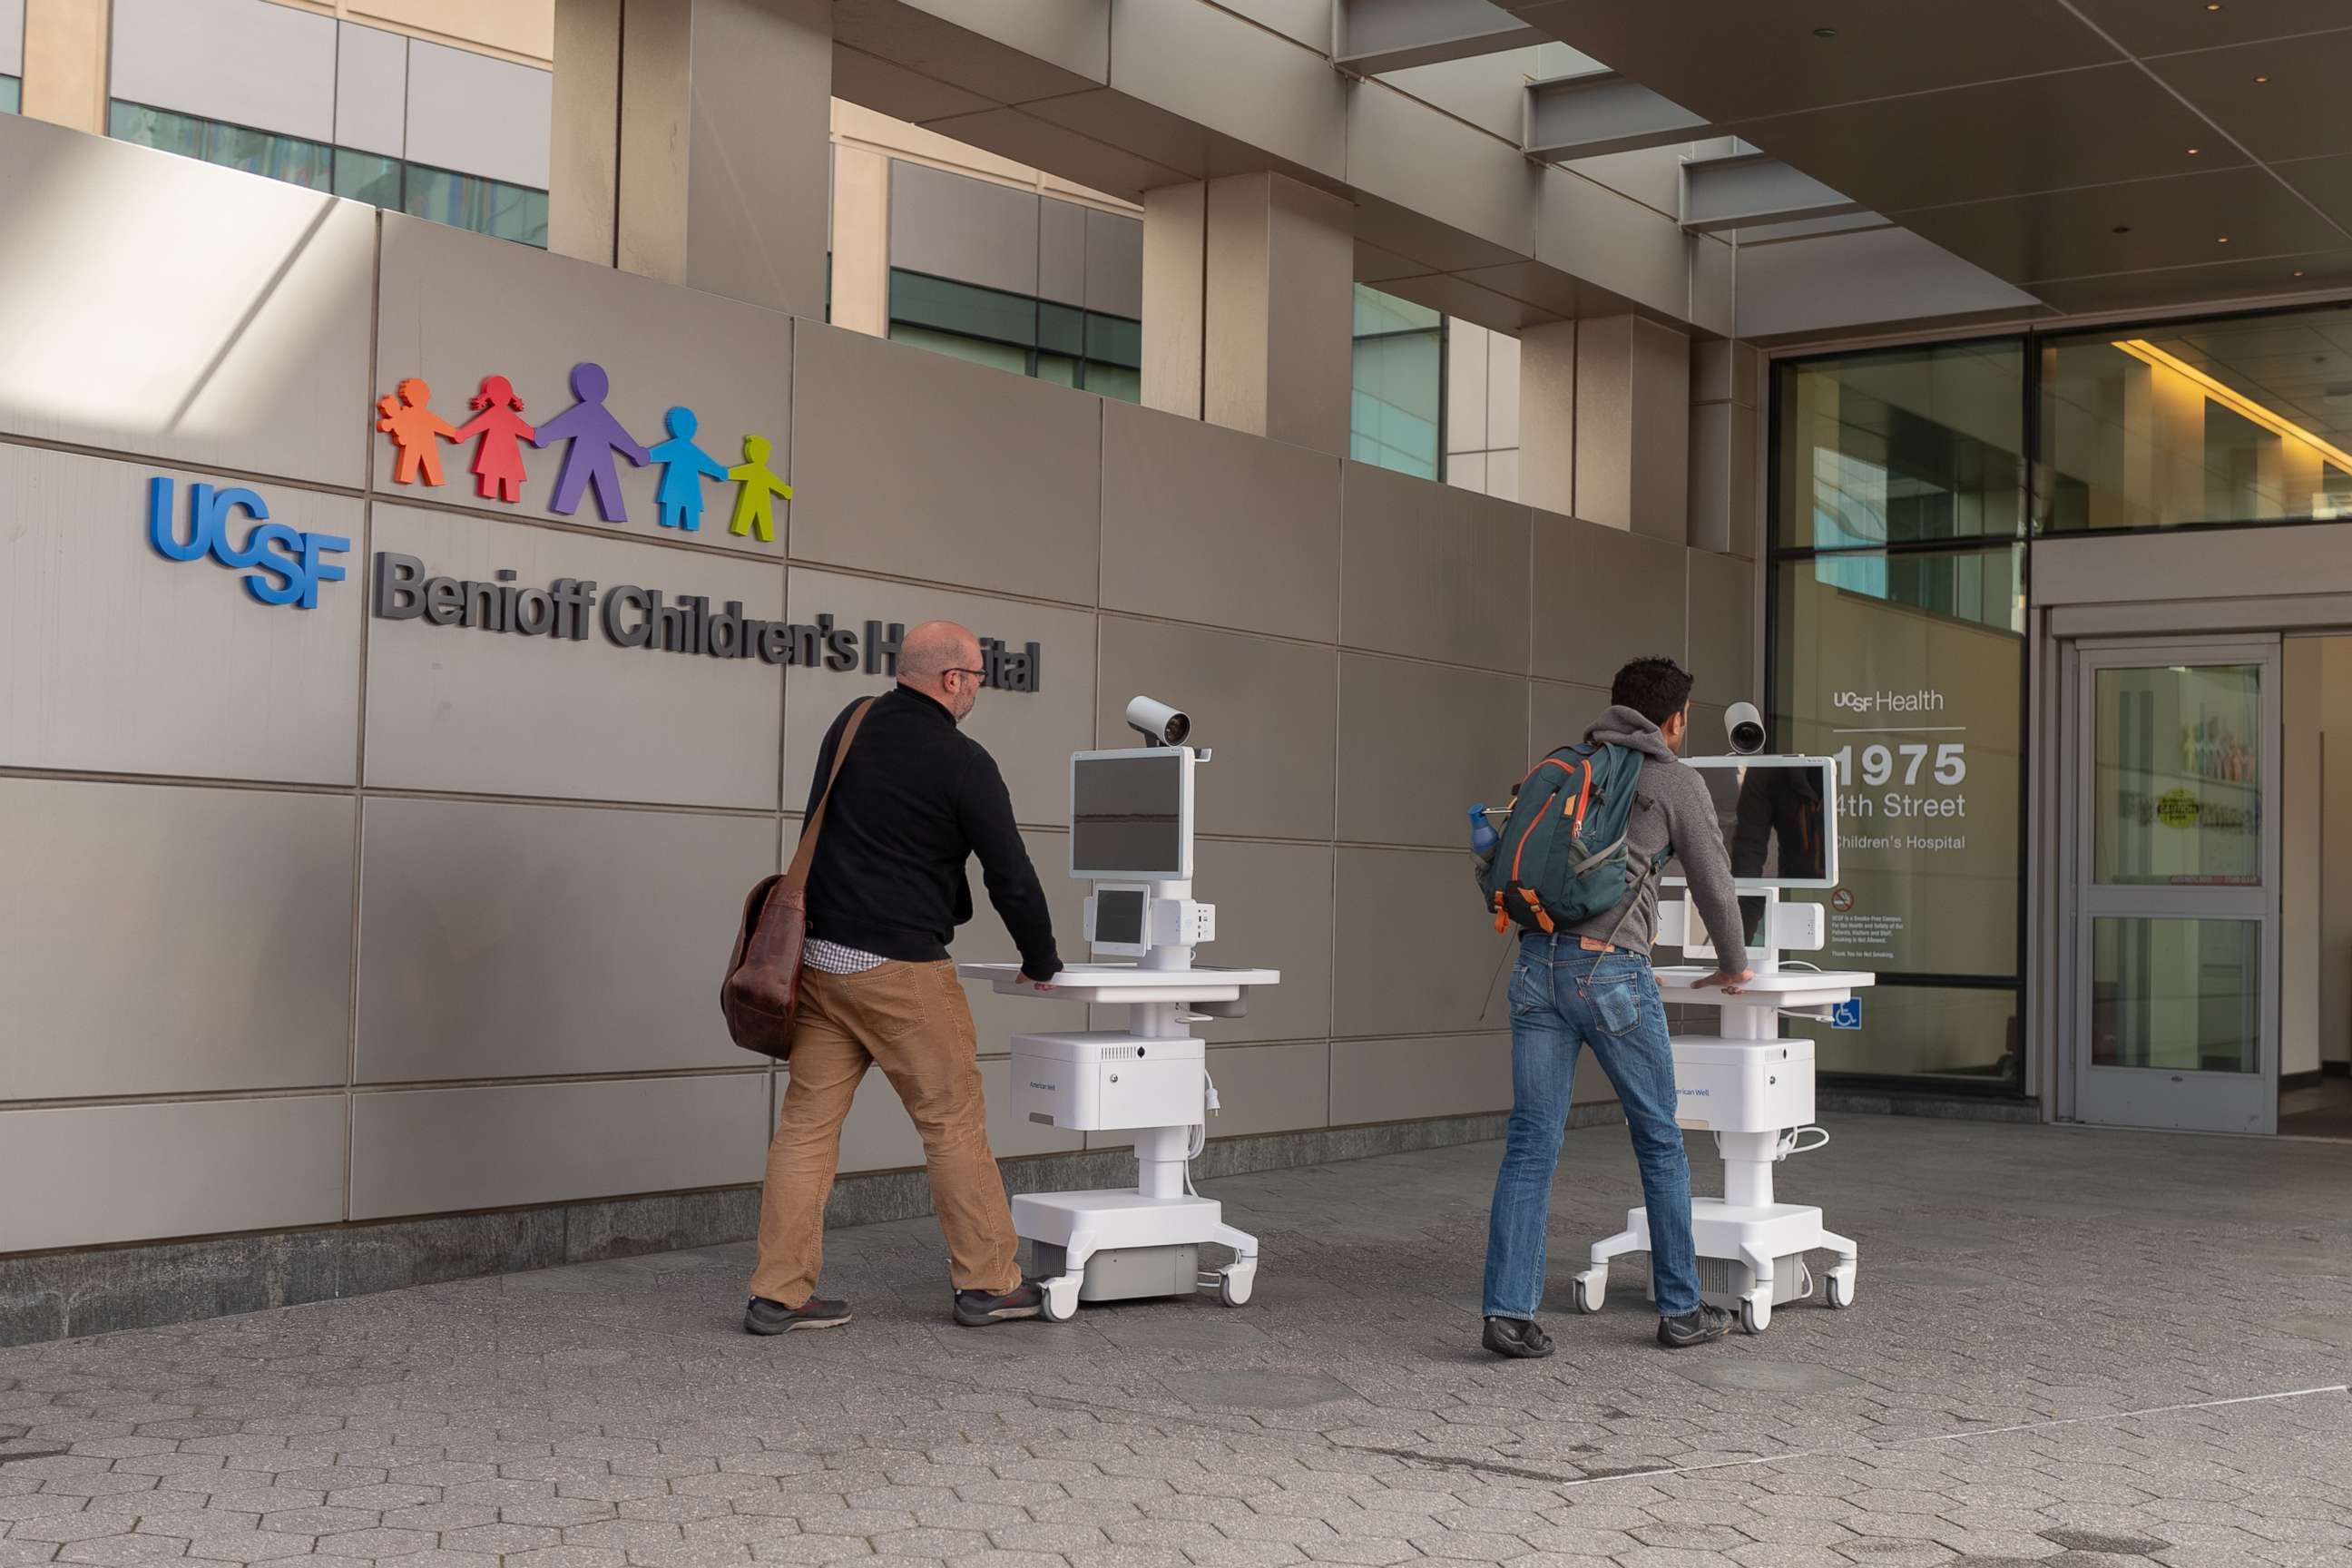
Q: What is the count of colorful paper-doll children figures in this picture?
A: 5